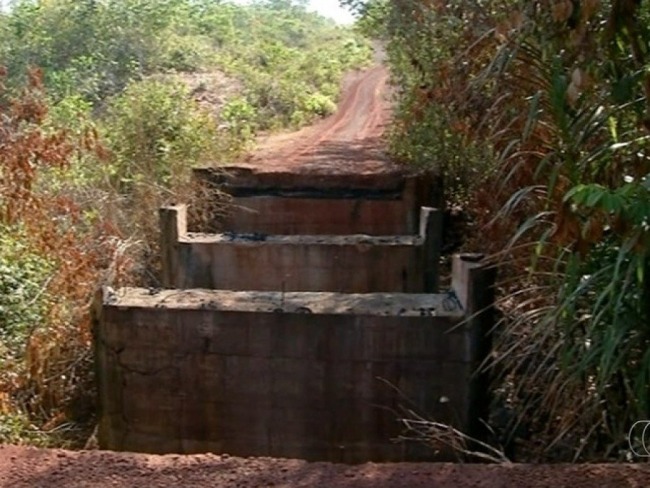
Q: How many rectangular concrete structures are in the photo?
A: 3